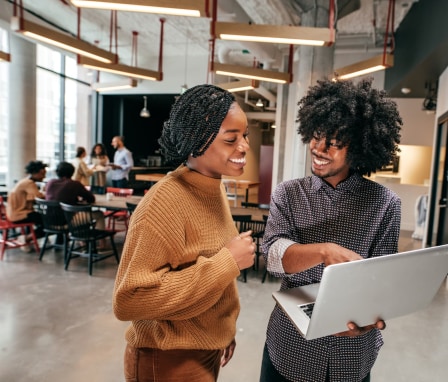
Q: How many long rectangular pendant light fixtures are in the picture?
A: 9